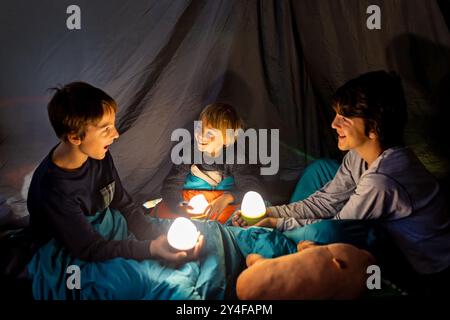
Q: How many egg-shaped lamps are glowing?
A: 3